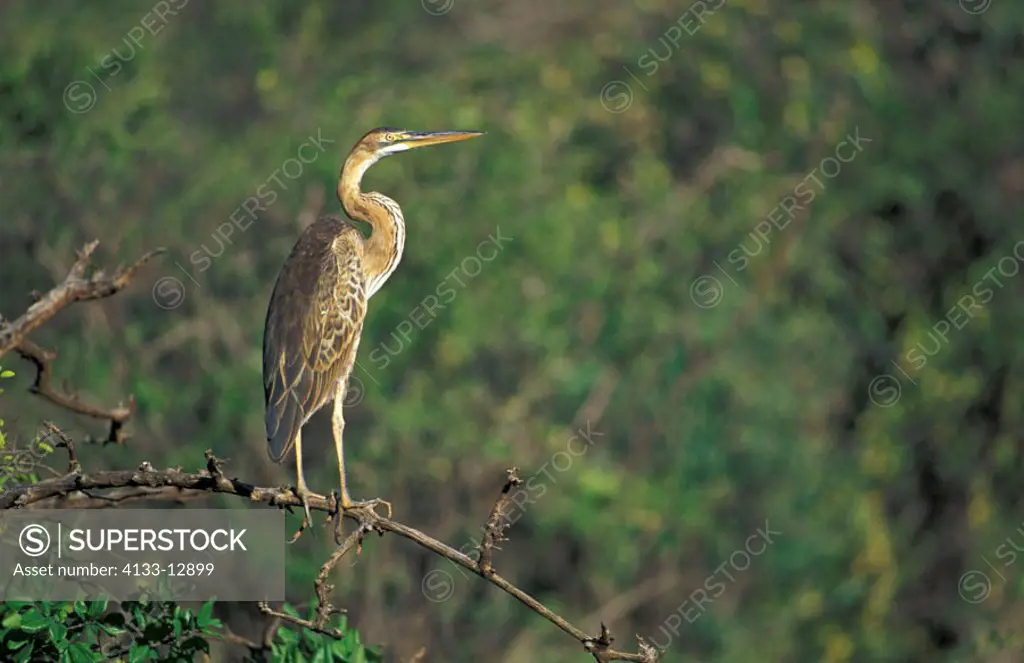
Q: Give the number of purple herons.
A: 1